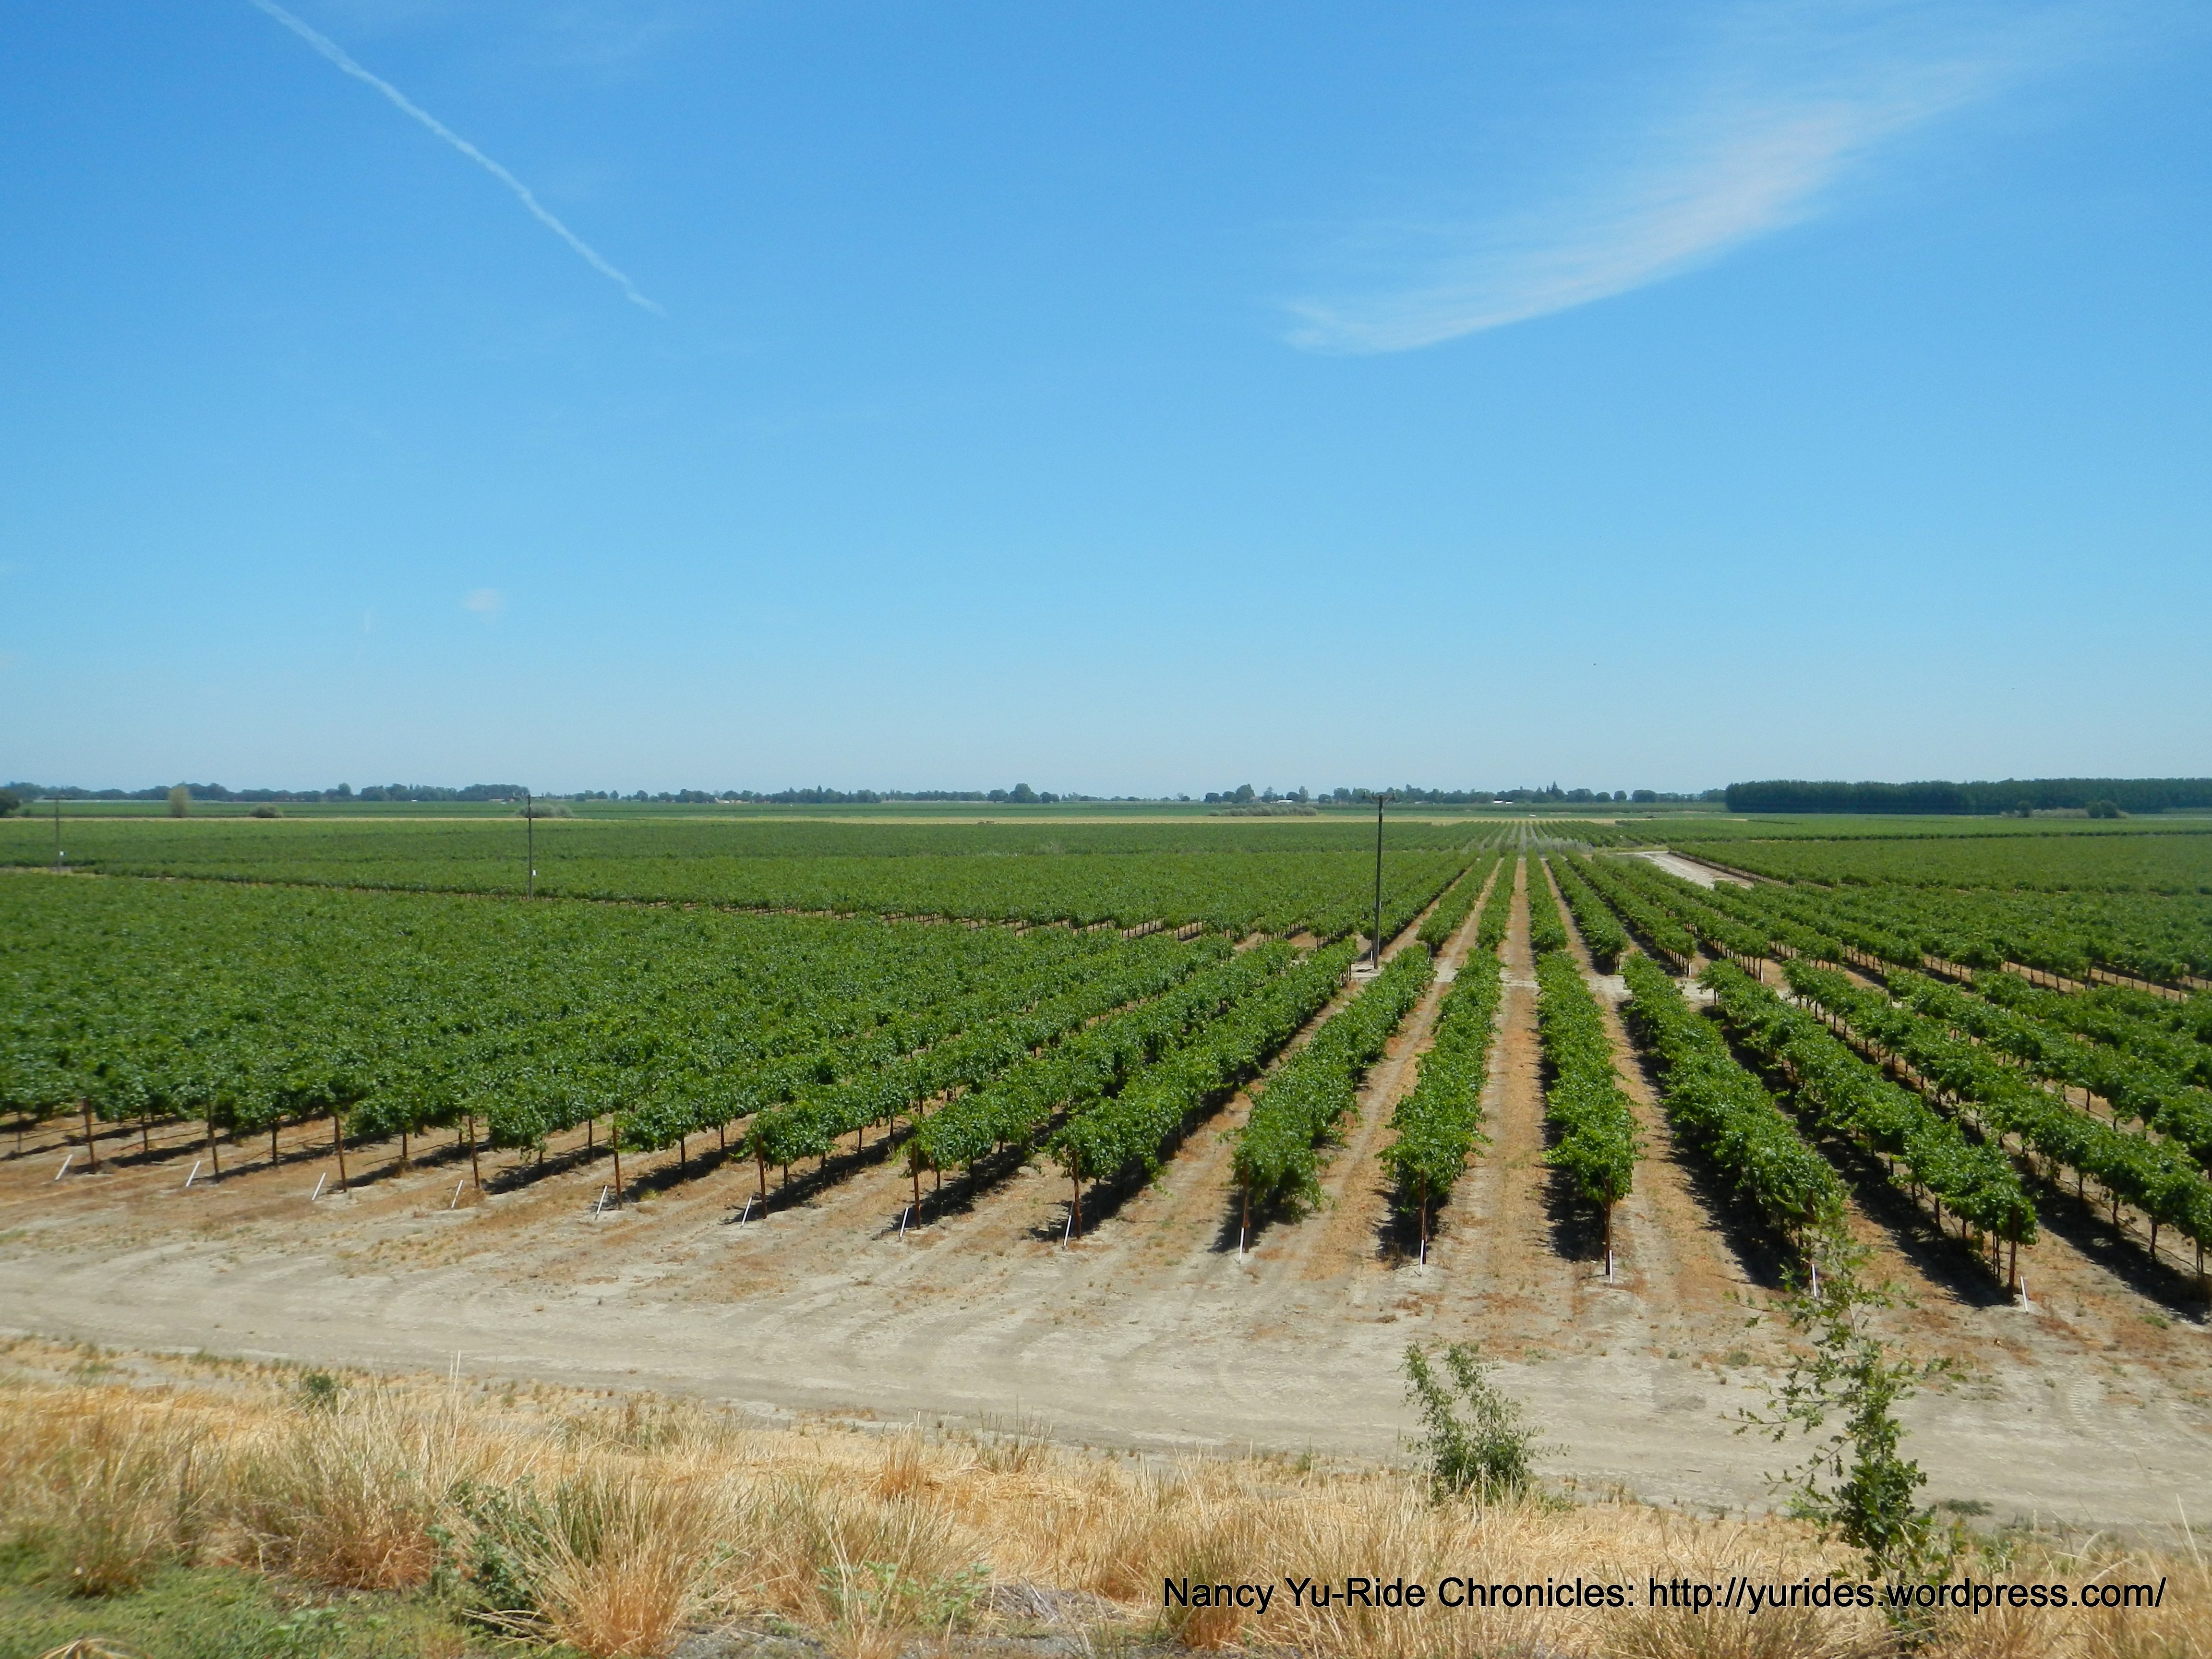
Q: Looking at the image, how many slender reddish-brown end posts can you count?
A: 13